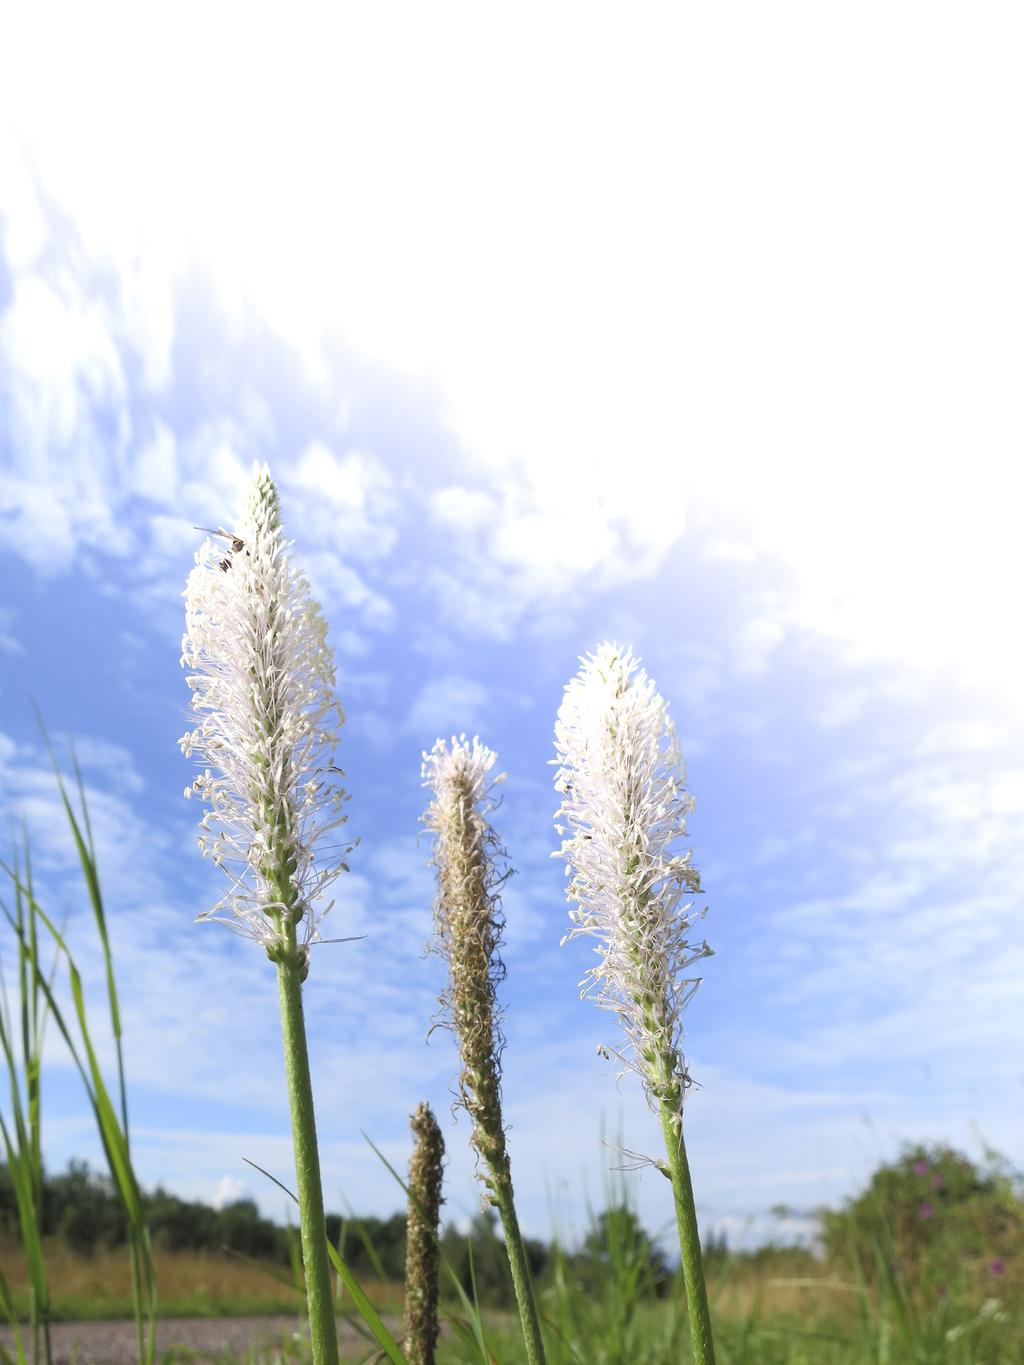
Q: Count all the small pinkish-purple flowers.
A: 4